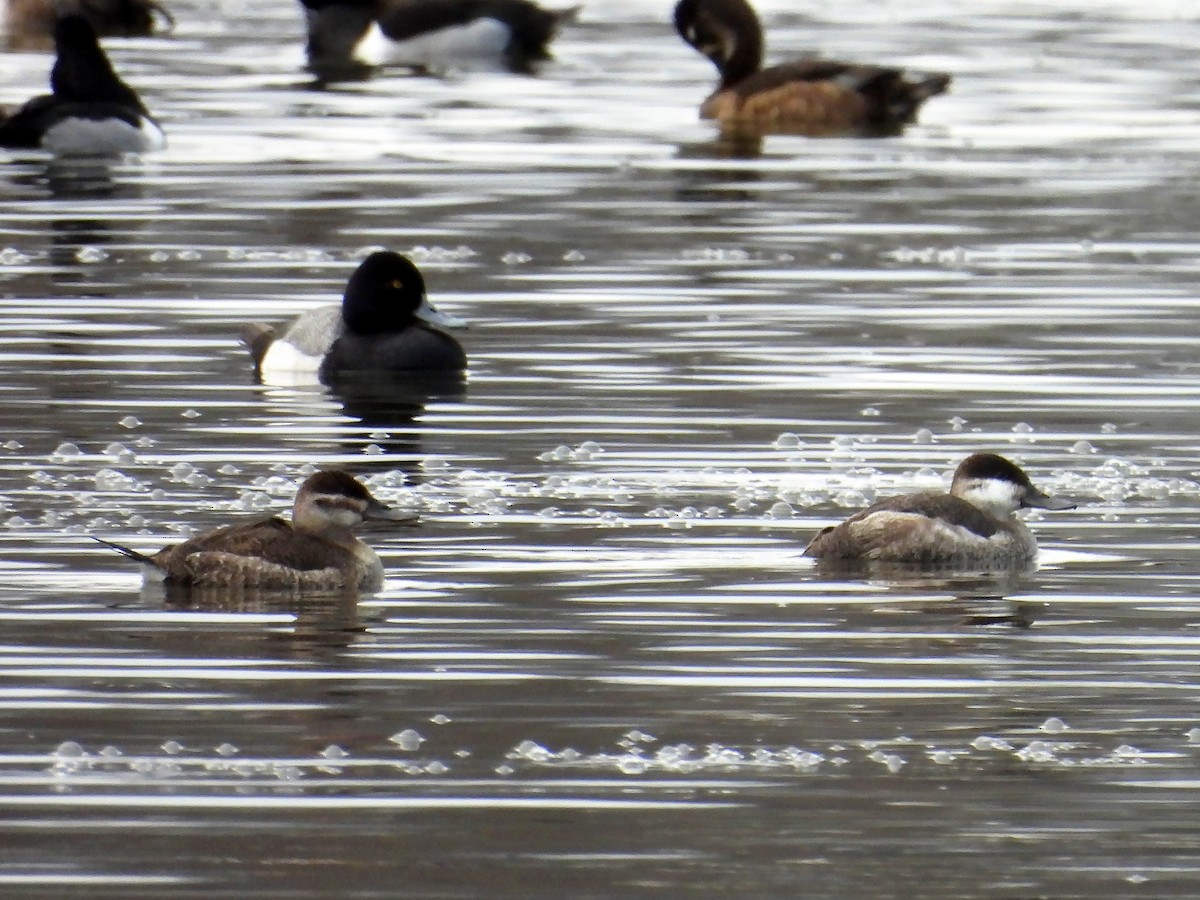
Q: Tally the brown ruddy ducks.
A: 2